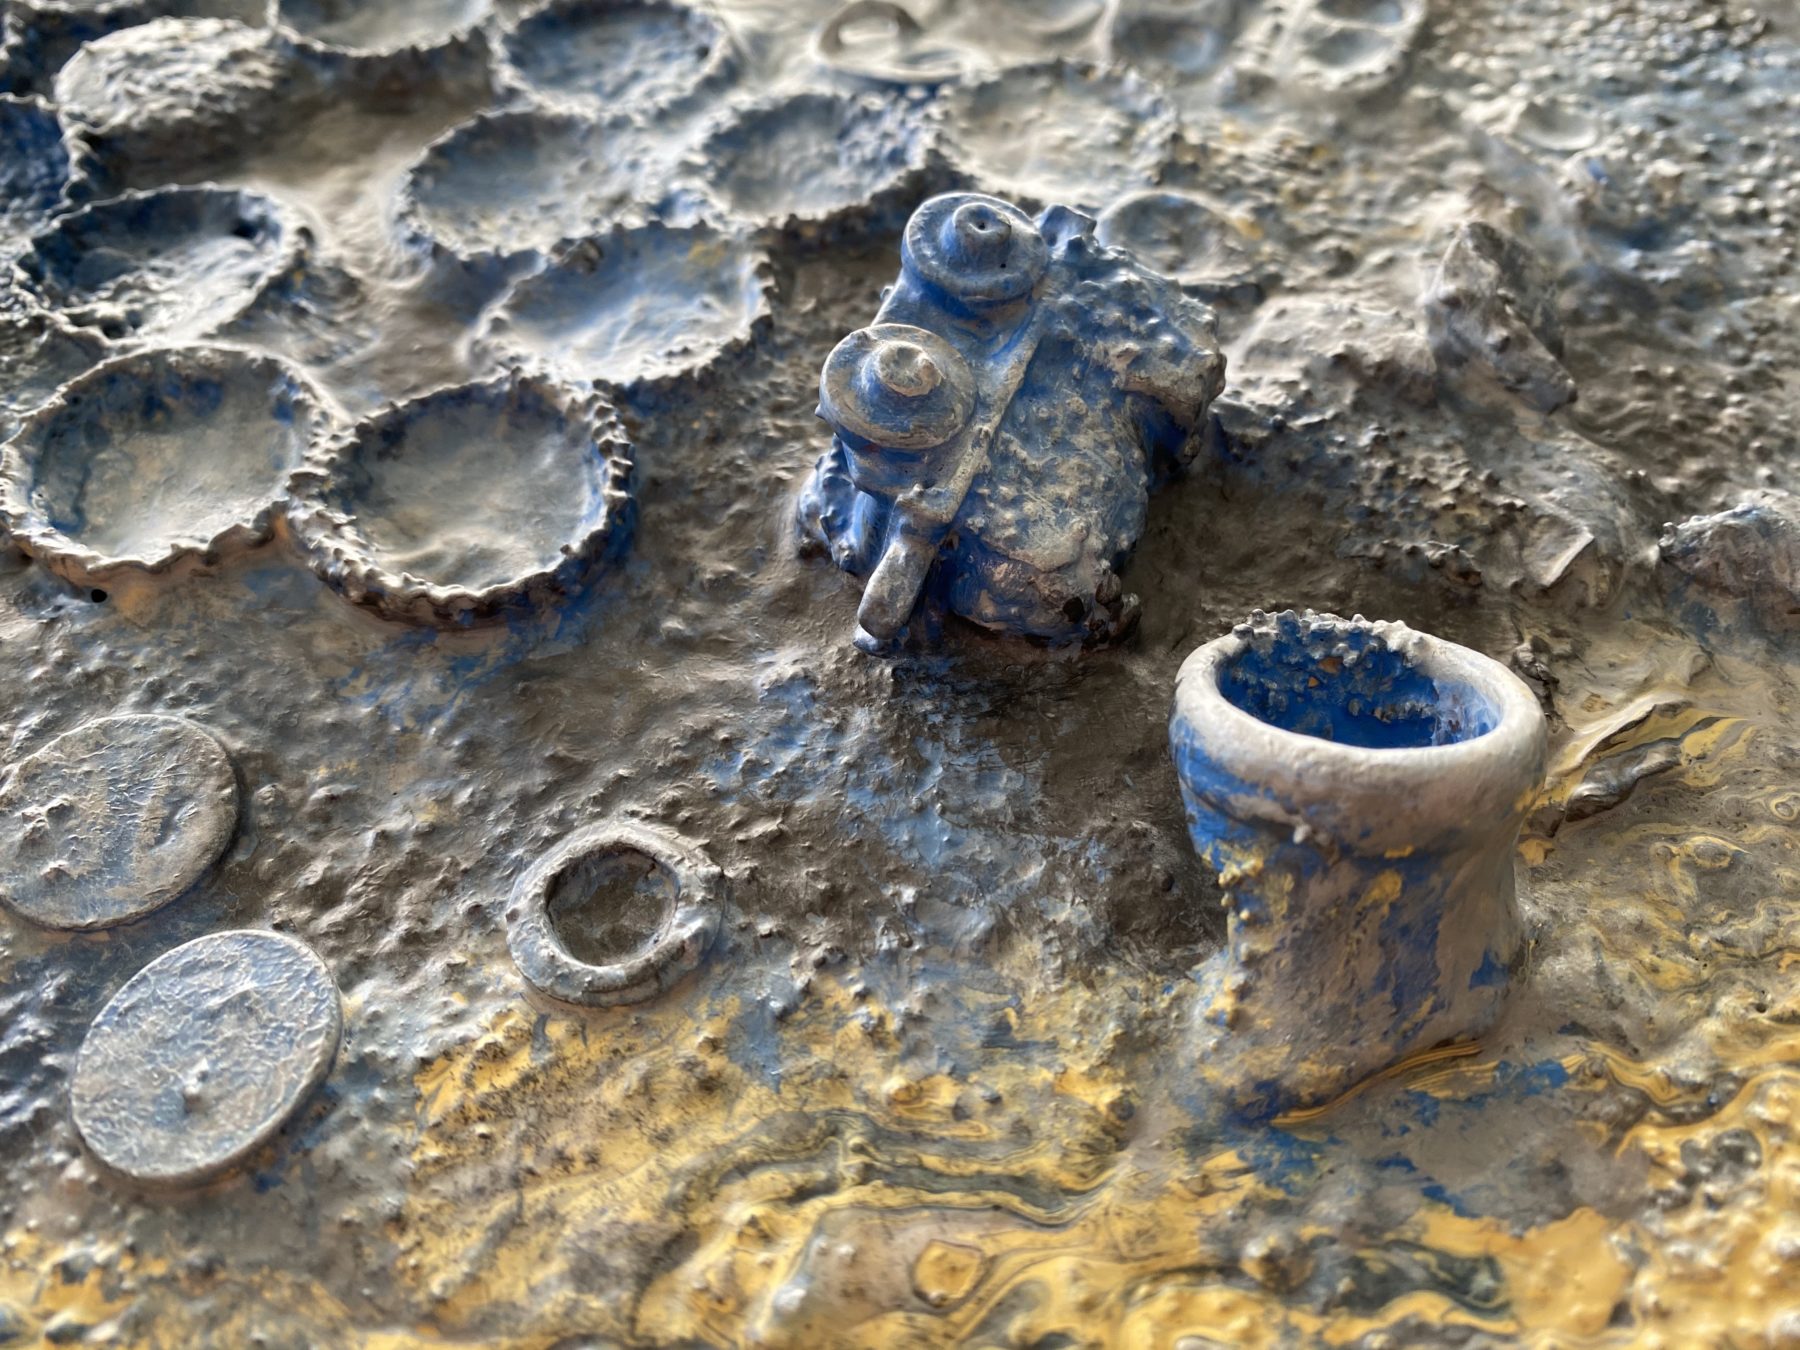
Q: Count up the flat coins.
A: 2